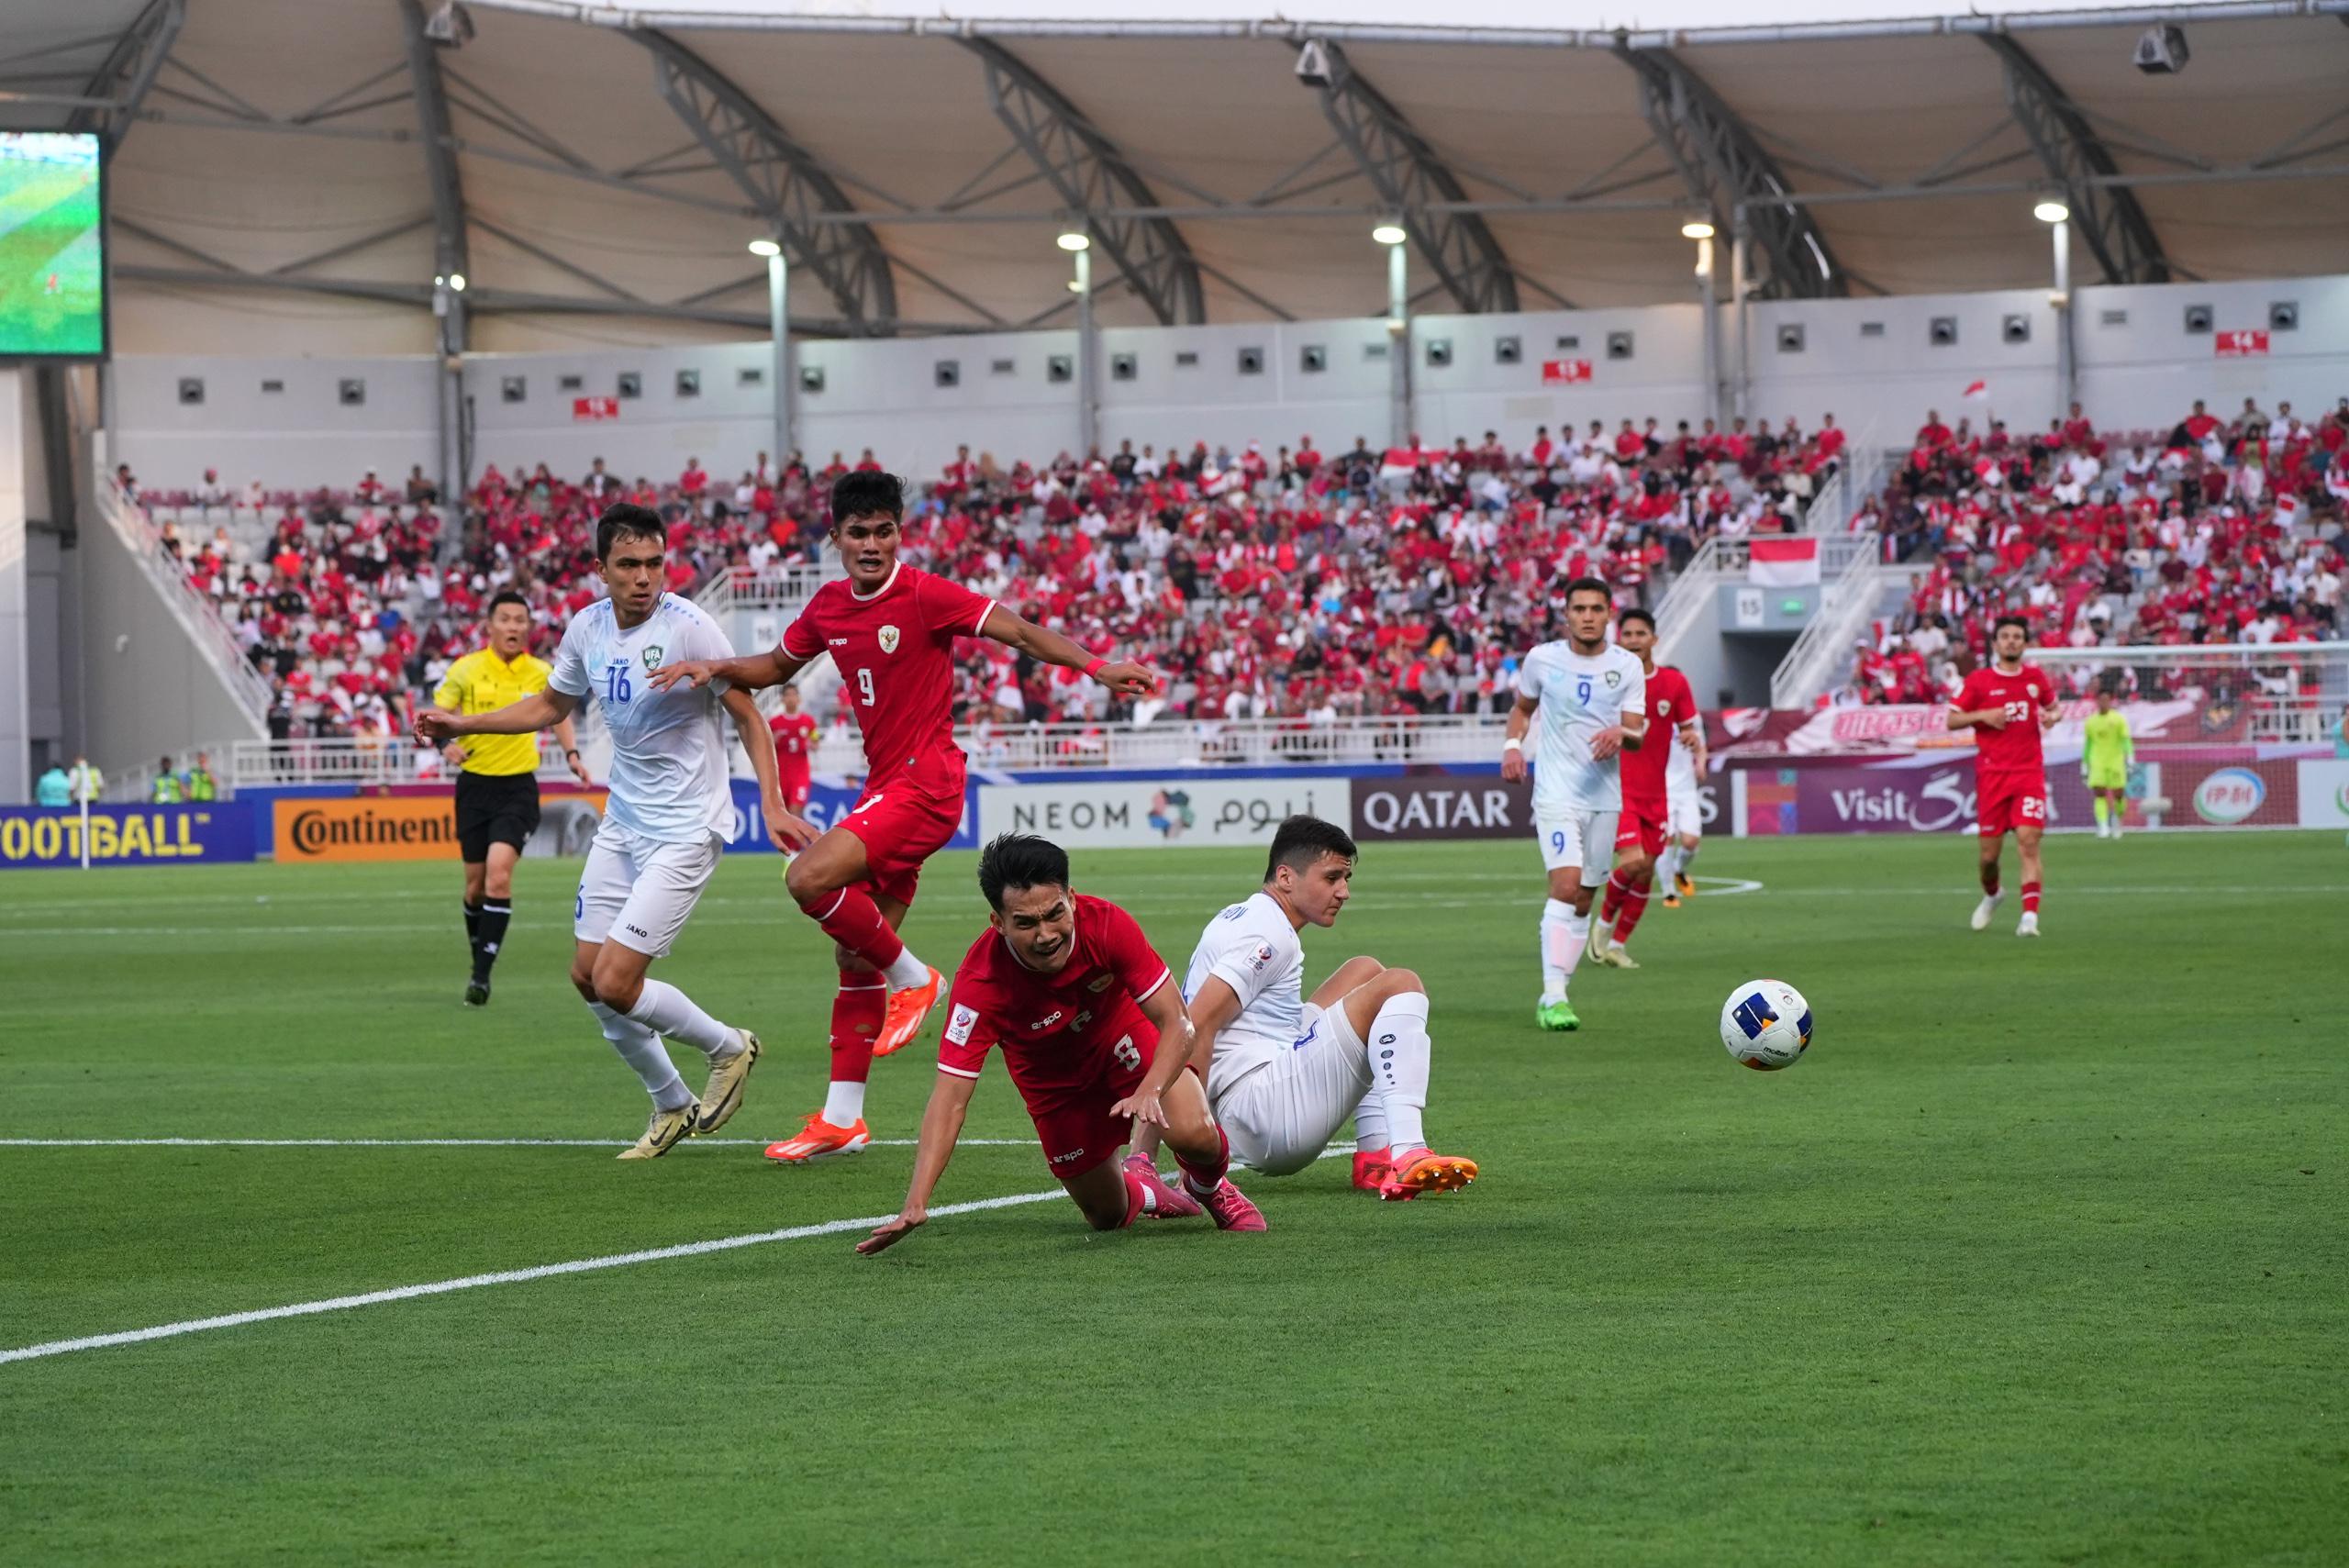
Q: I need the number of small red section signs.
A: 3